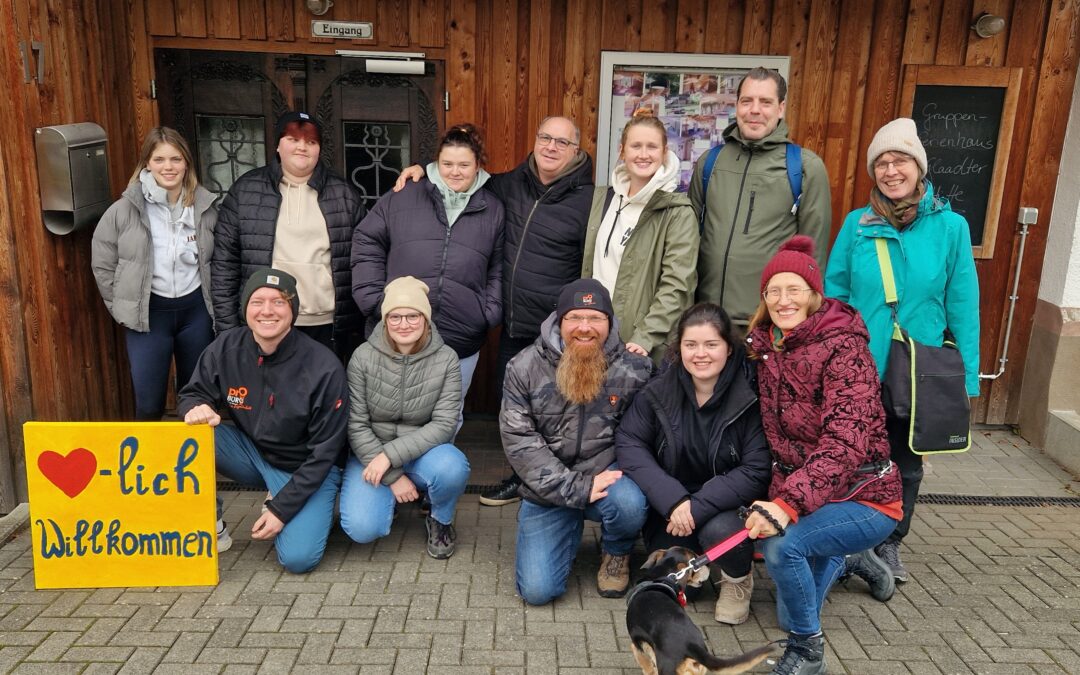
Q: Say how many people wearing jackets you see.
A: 12